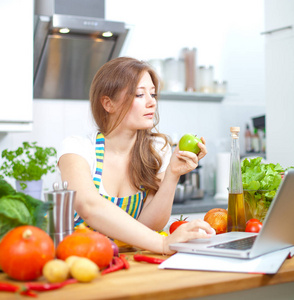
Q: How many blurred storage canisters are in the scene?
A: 5